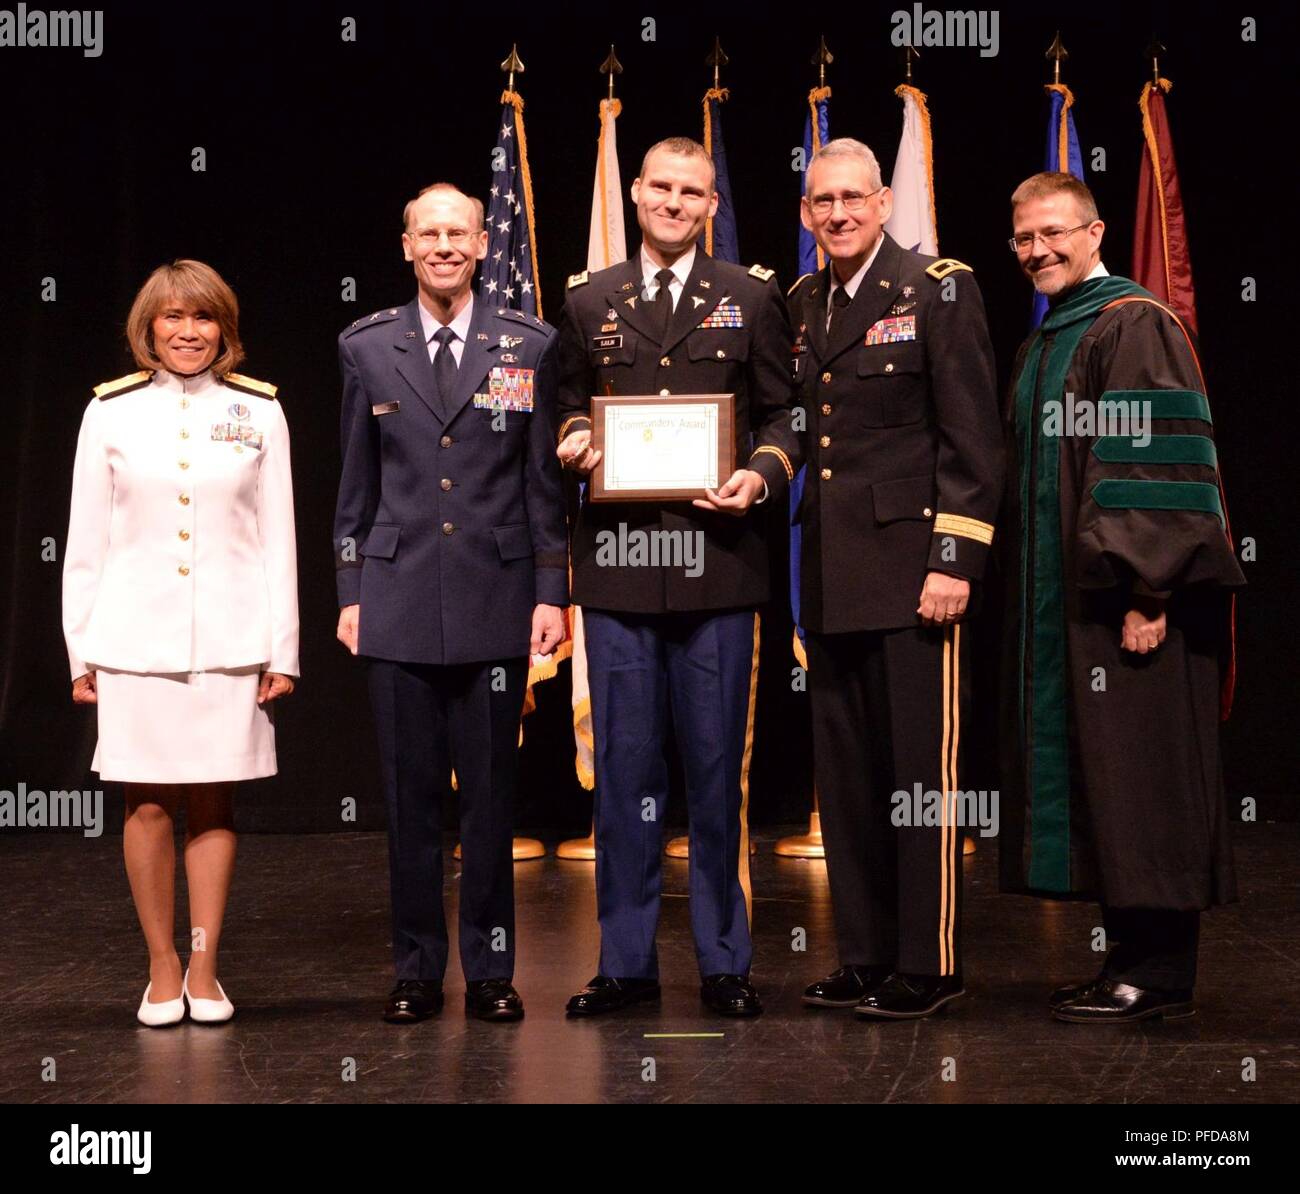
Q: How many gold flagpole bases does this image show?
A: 5